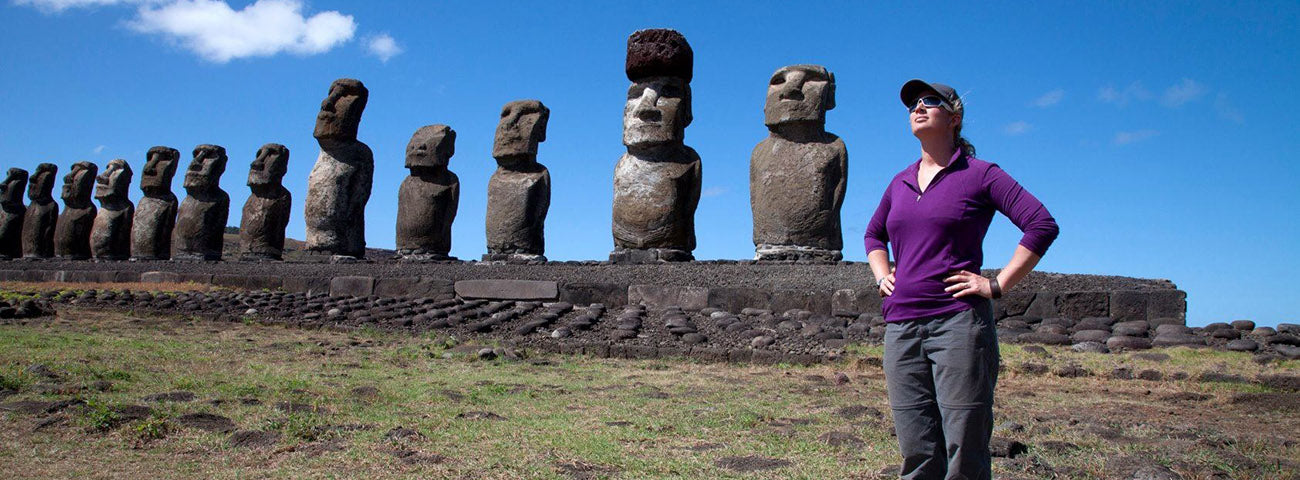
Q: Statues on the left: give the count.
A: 12